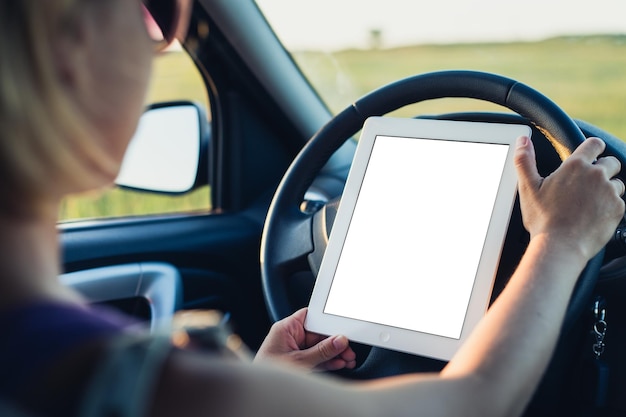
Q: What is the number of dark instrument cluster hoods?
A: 1